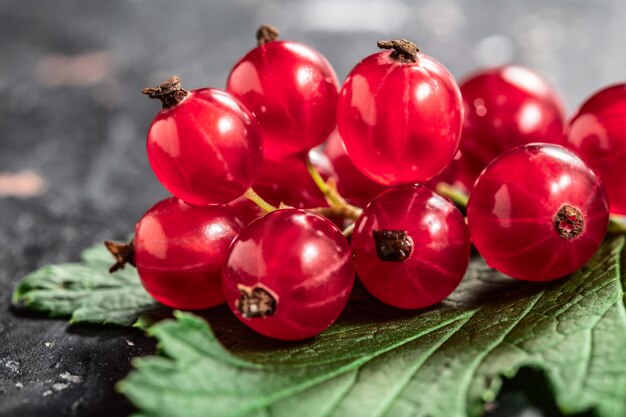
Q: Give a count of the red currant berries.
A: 11